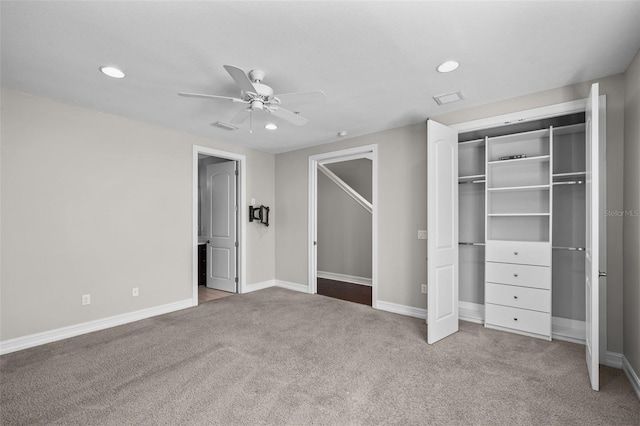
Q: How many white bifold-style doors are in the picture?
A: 2